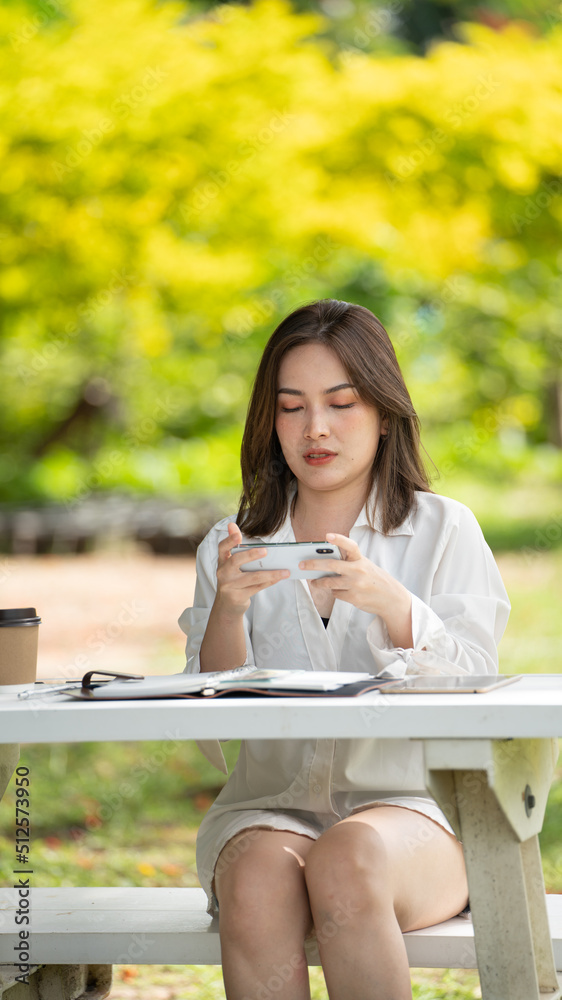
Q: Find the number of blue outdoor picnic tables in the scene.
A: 0